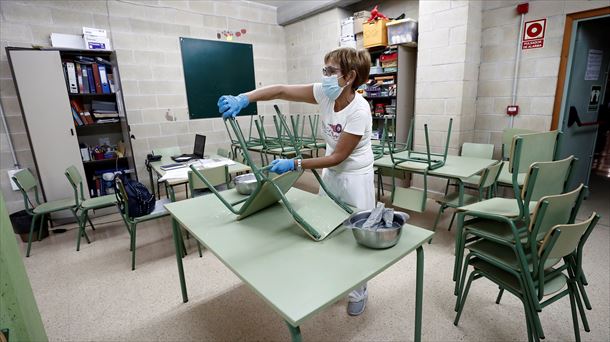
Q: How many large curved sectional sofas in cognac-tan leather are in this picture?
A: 0